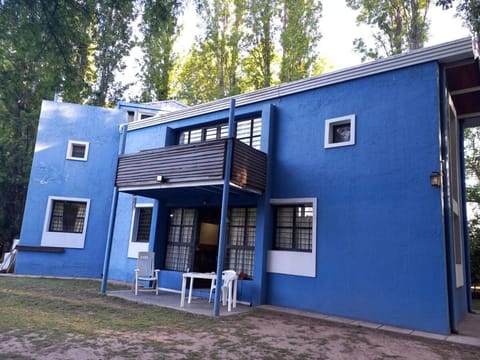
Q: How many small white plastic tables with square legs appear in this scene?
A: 1